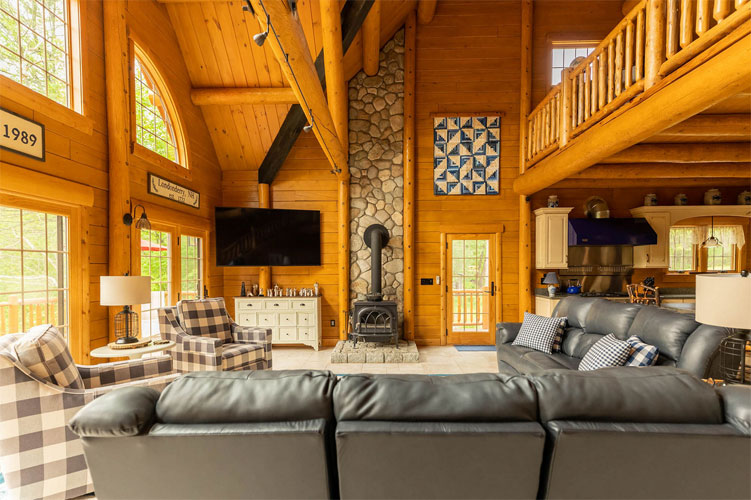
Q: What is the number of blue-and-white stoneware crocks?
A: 5